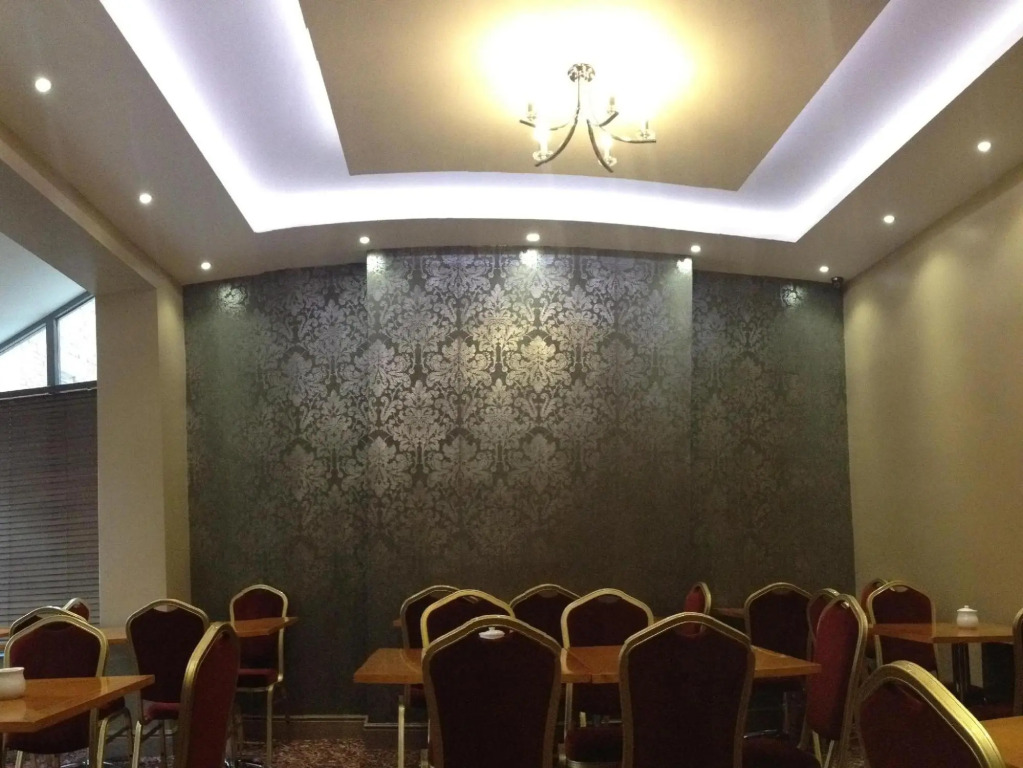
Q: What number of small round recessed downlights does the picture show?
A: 9